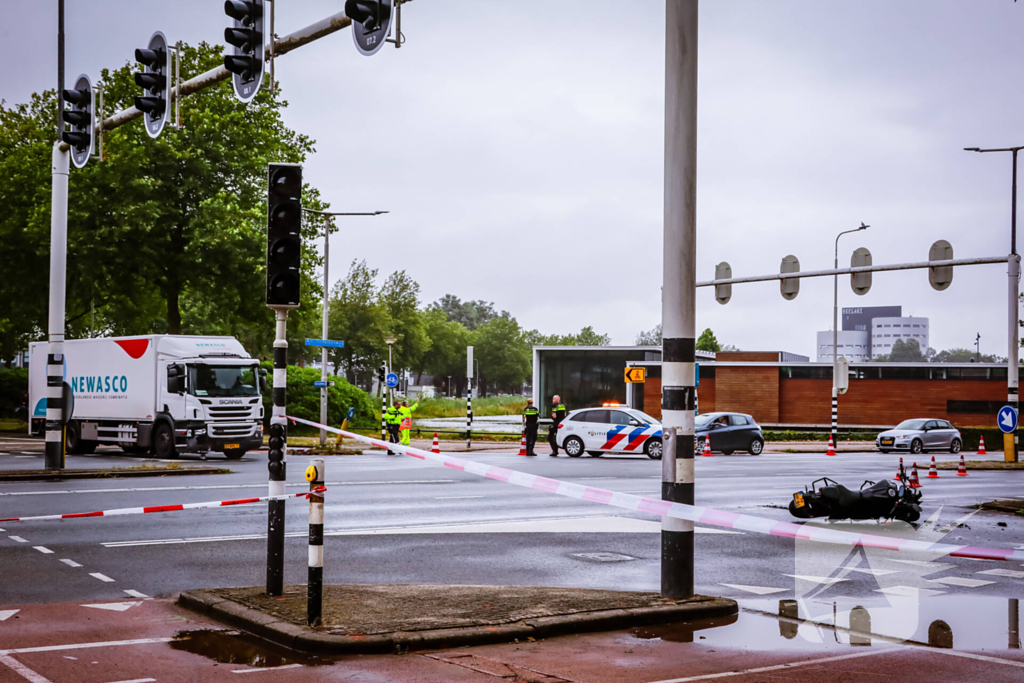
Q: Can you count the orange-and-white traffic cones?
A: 9